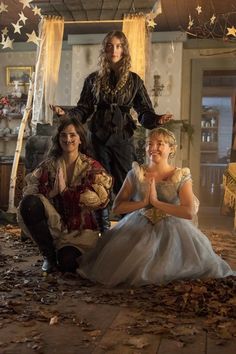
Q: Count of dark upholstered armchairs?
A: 1